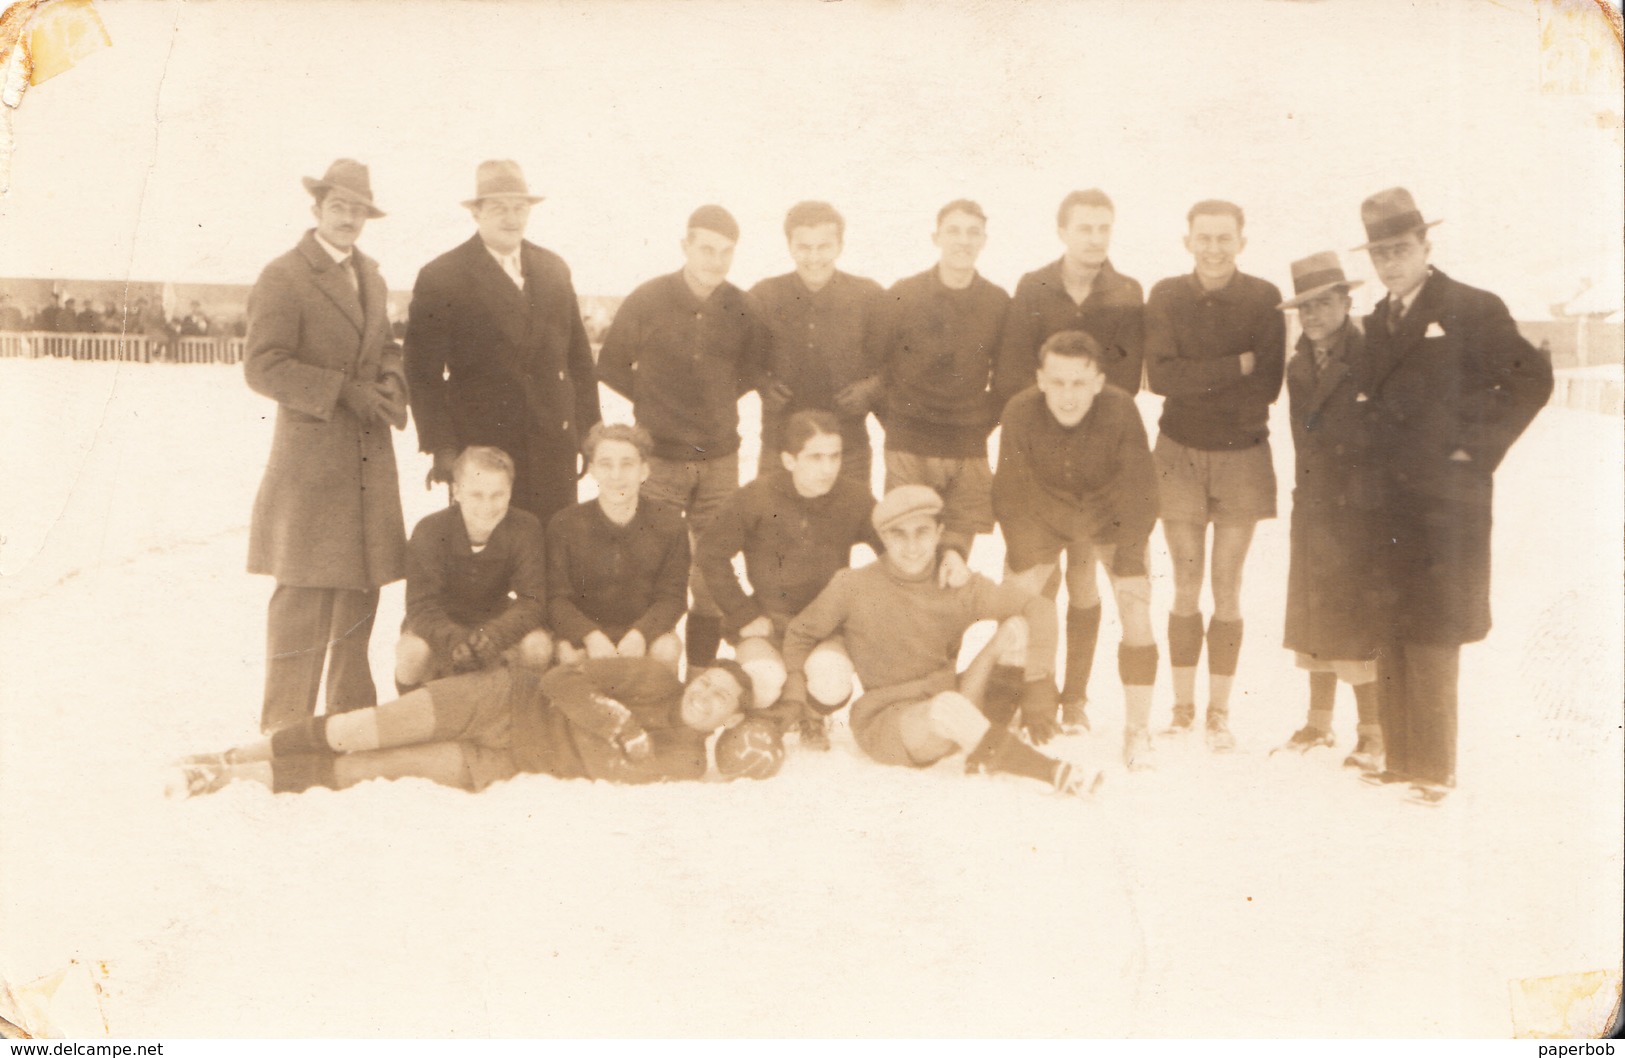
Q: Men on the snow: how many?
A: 15